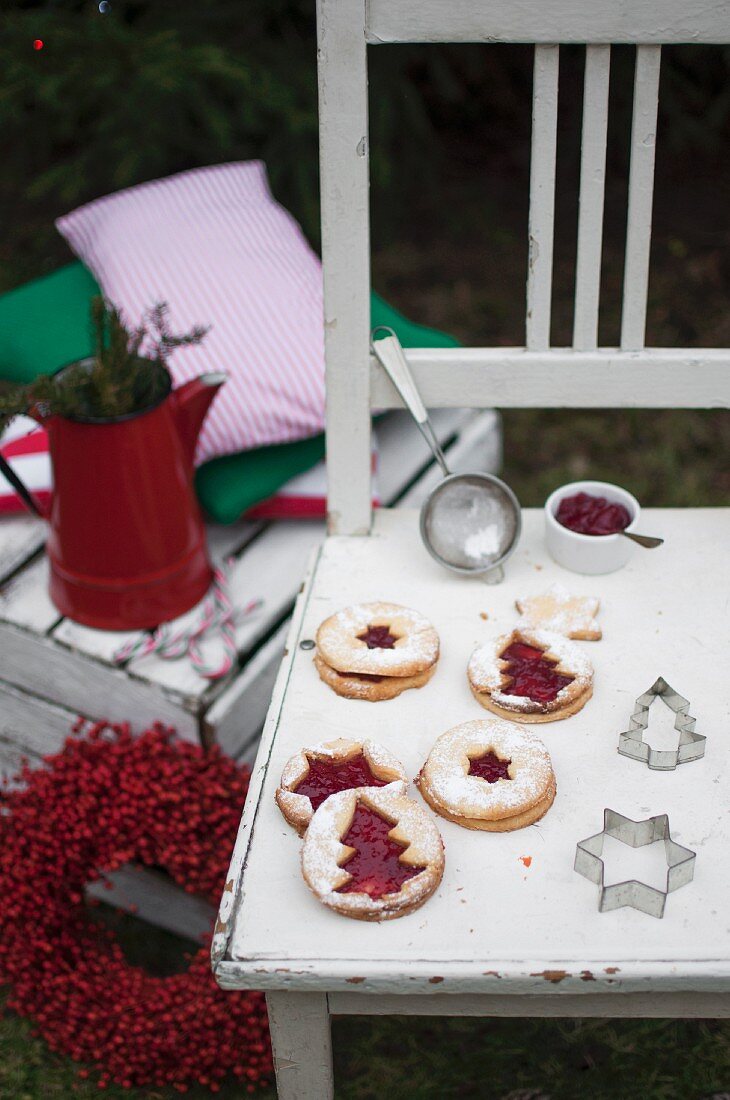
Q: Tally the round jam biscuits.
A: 5